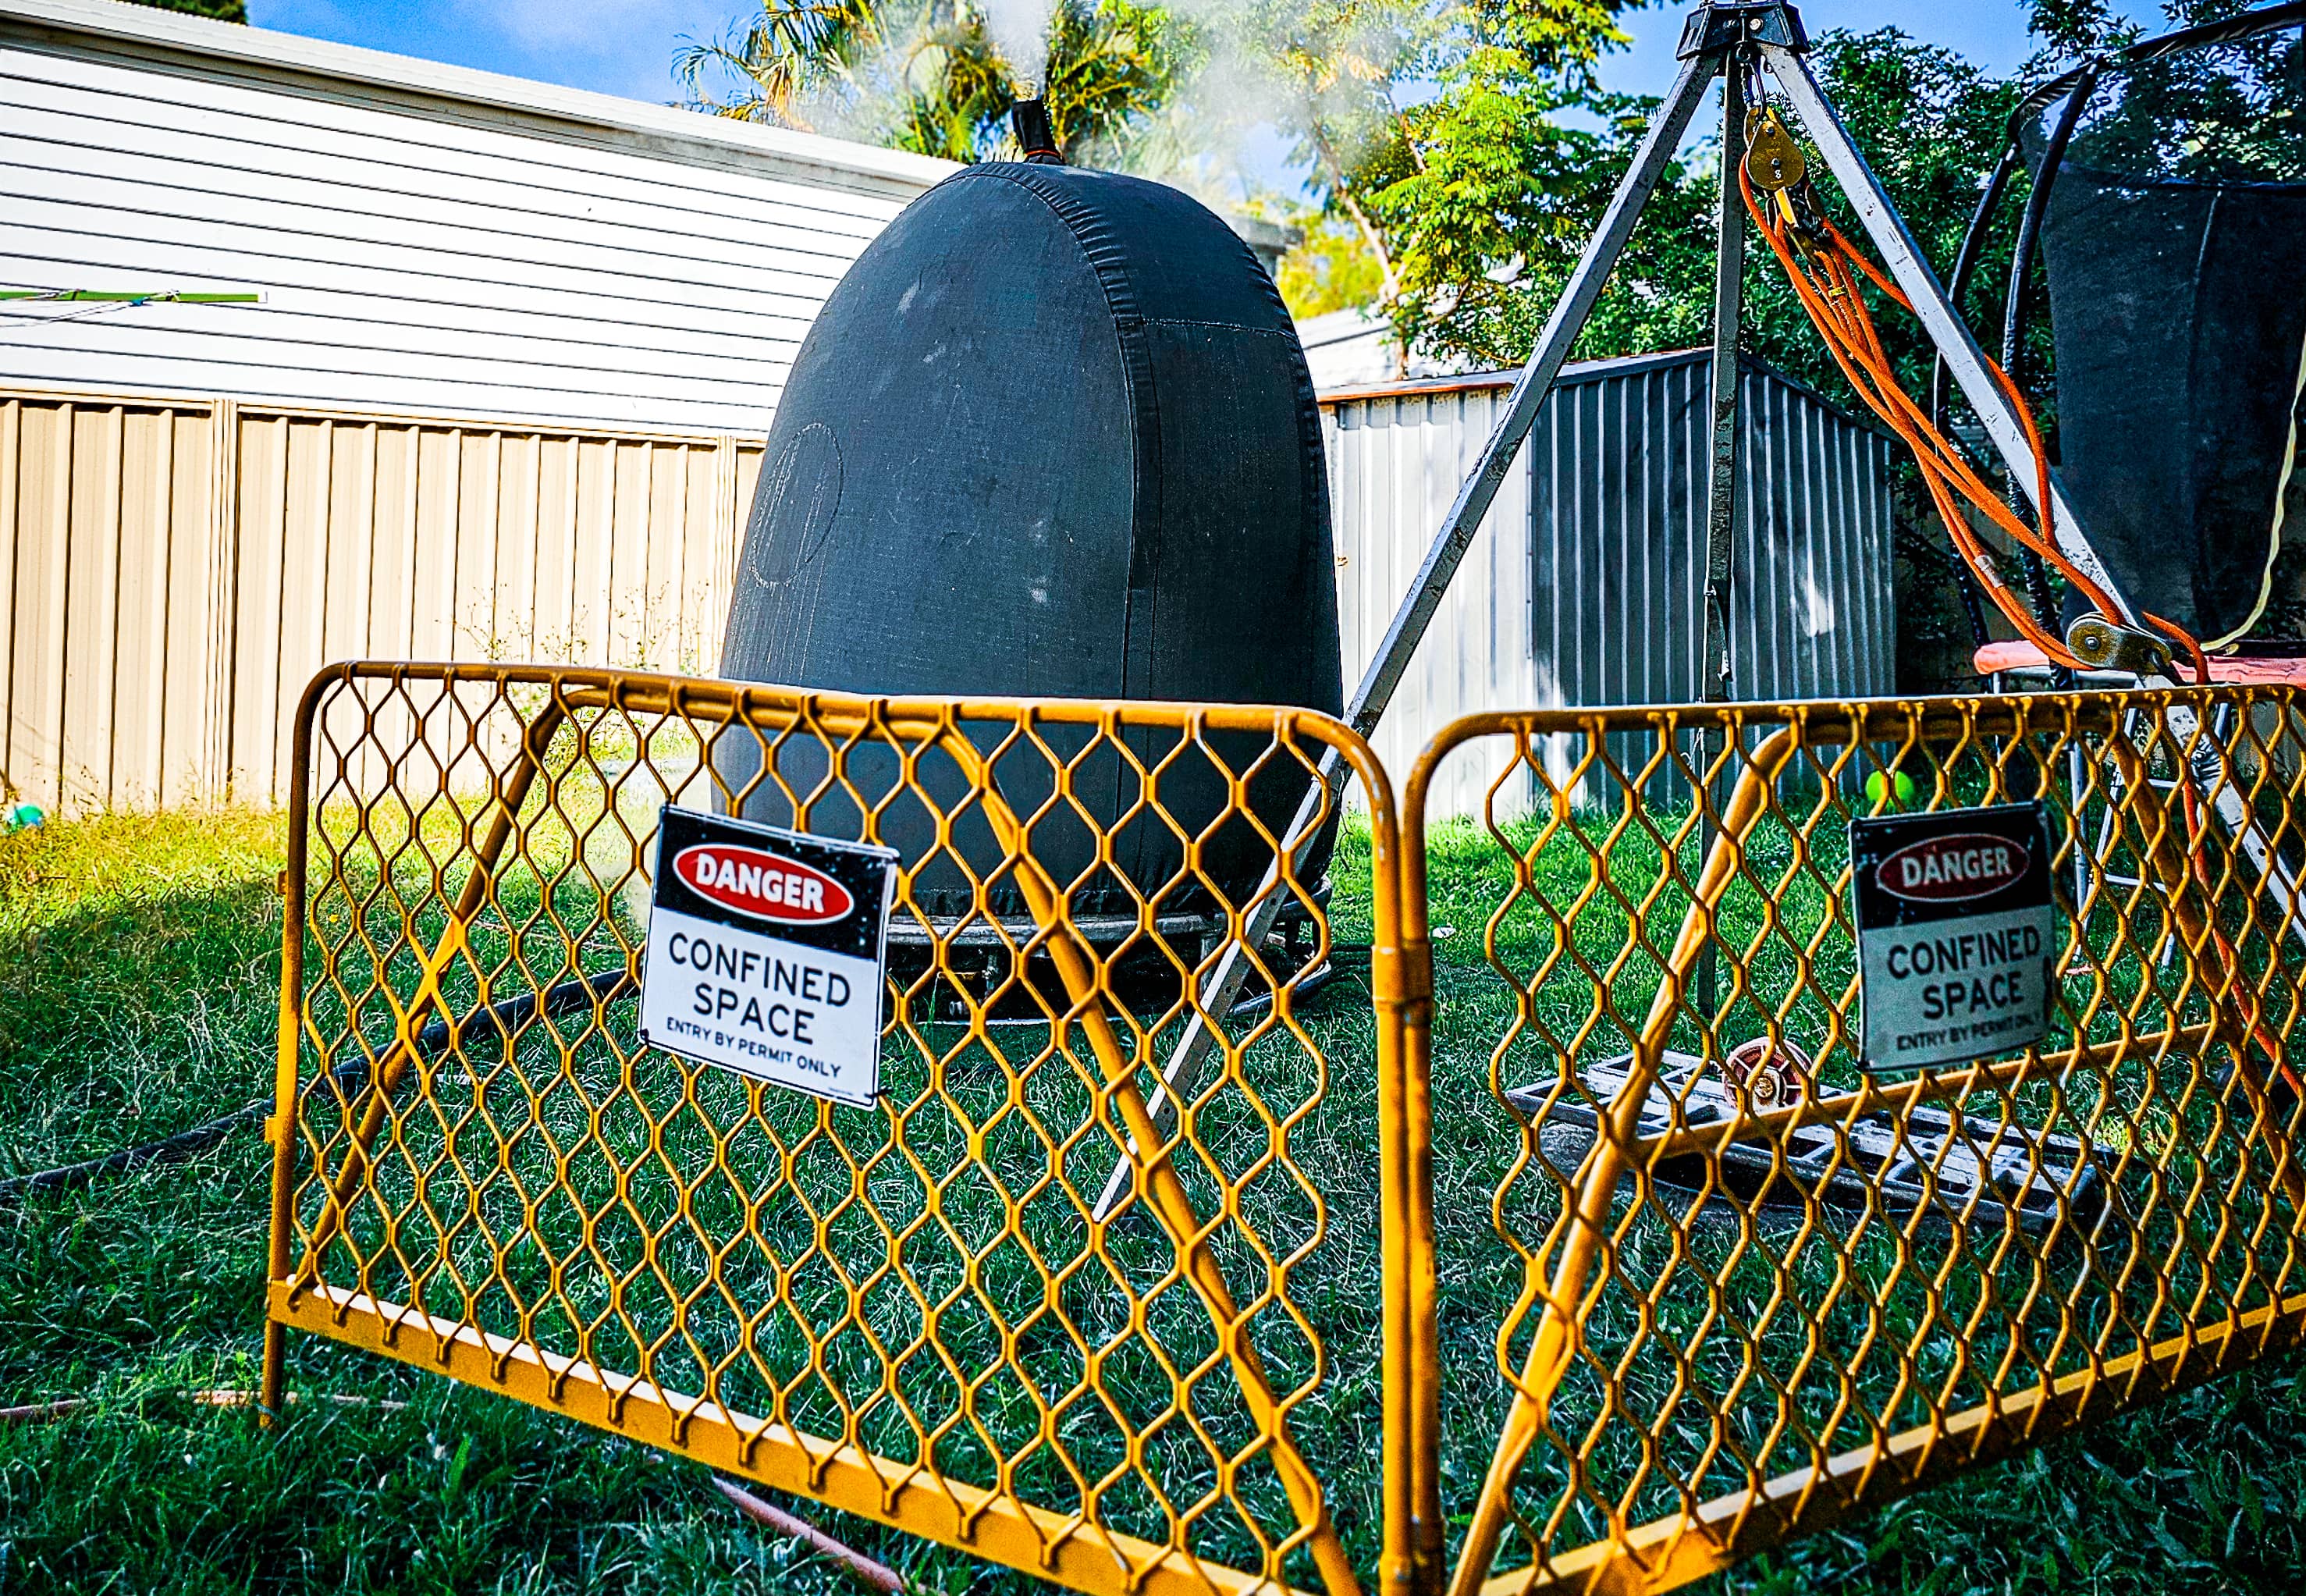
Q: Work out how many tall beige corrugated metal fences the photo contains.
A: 1